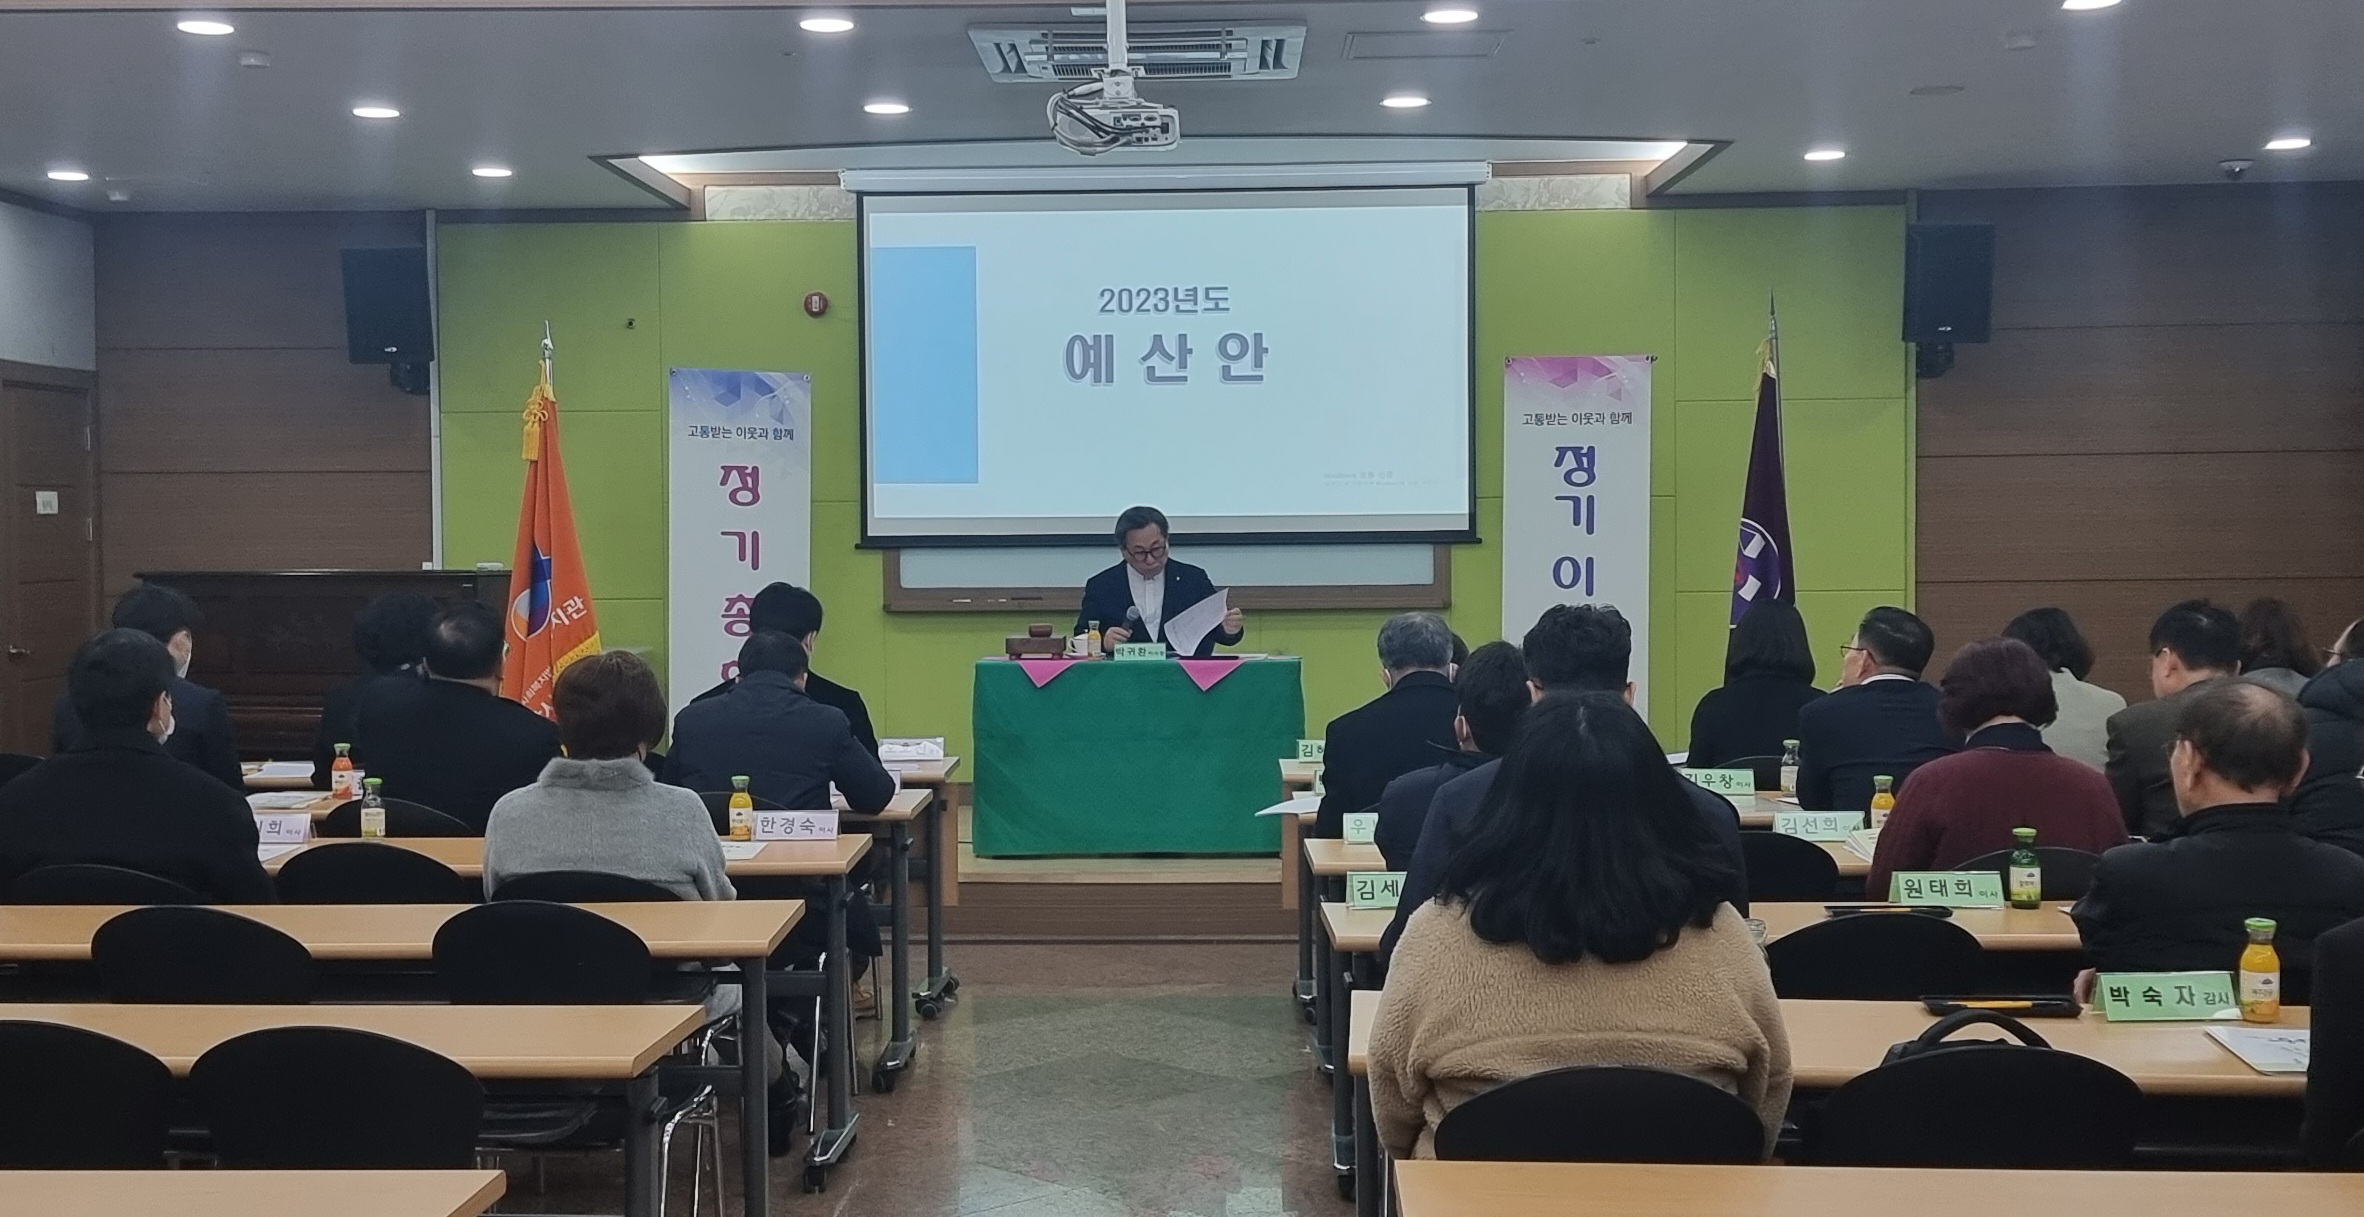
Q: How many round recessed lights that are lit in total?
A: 11